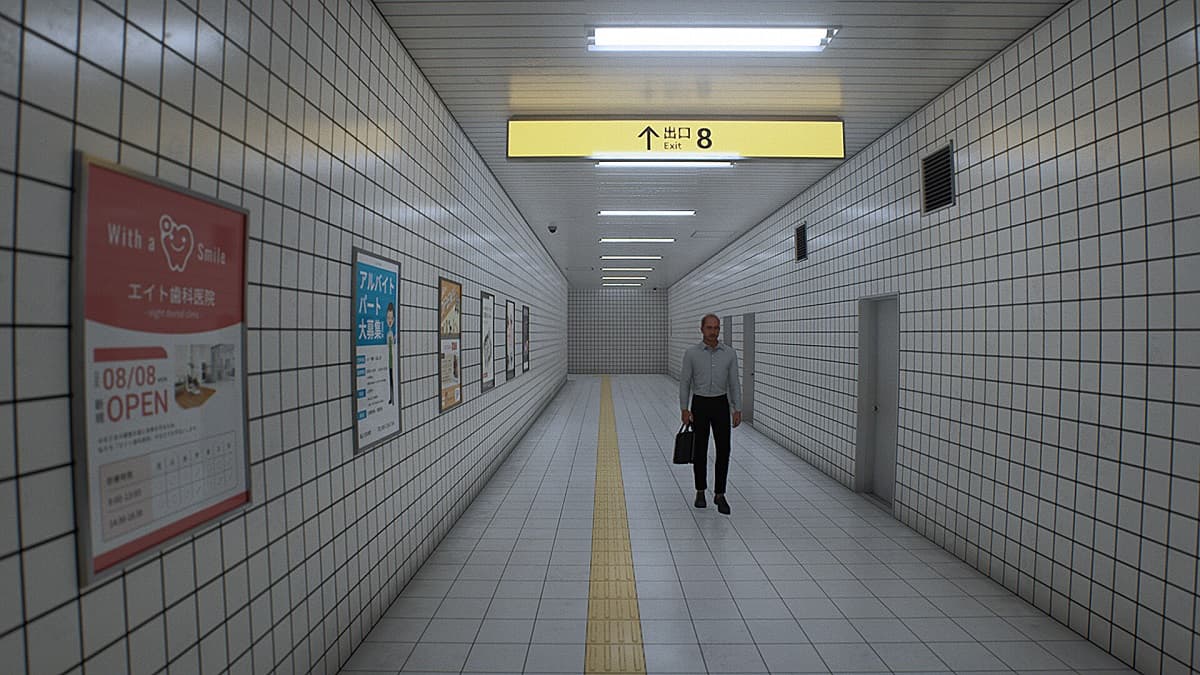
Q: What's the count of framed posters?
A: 6